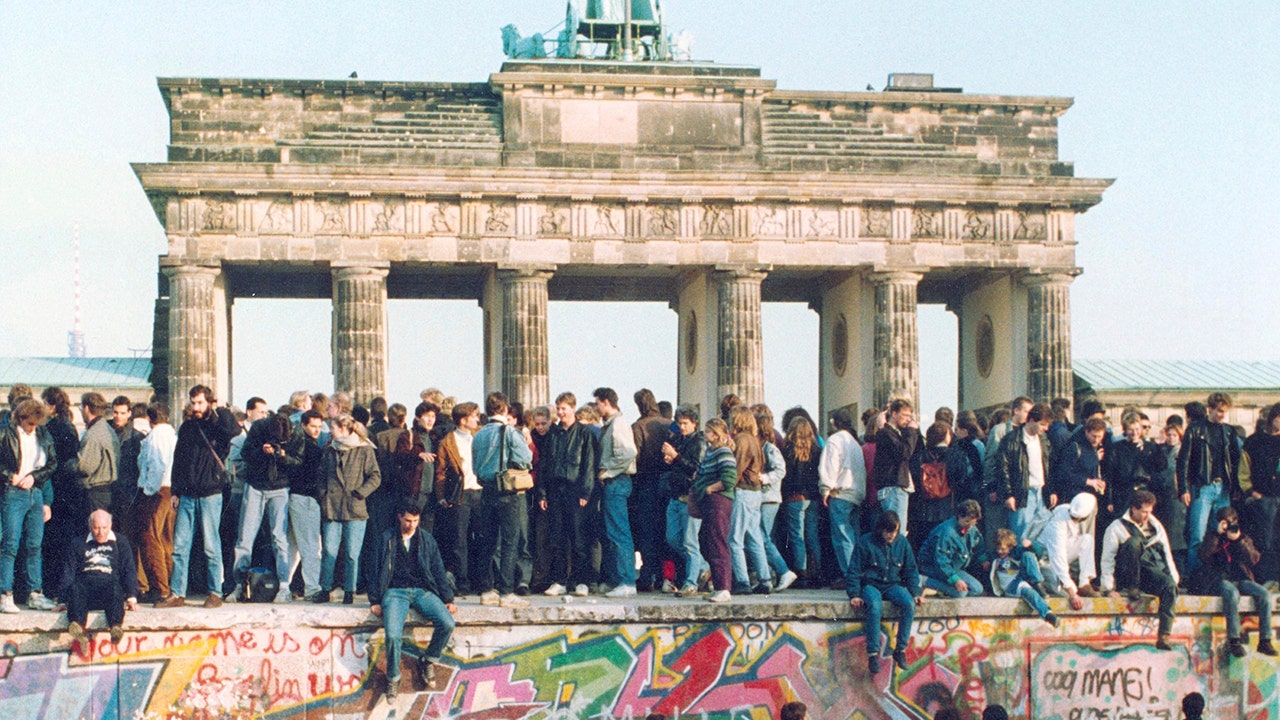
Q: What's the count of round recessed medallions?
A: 3